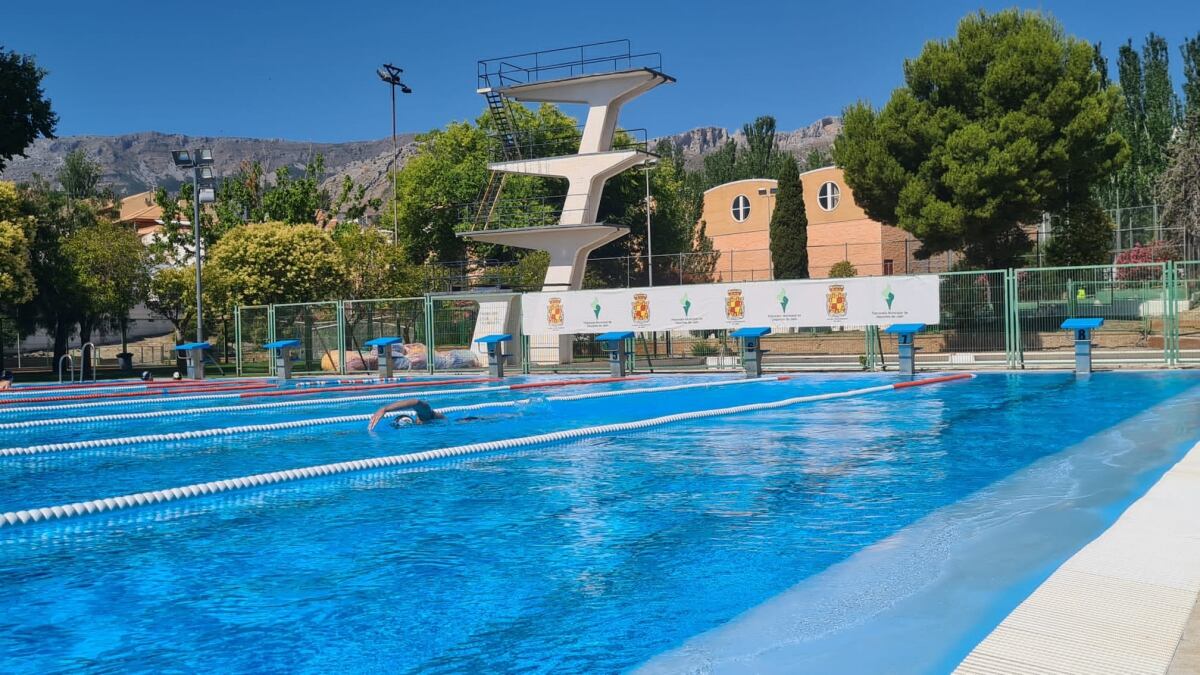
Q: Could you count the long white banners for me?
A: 1